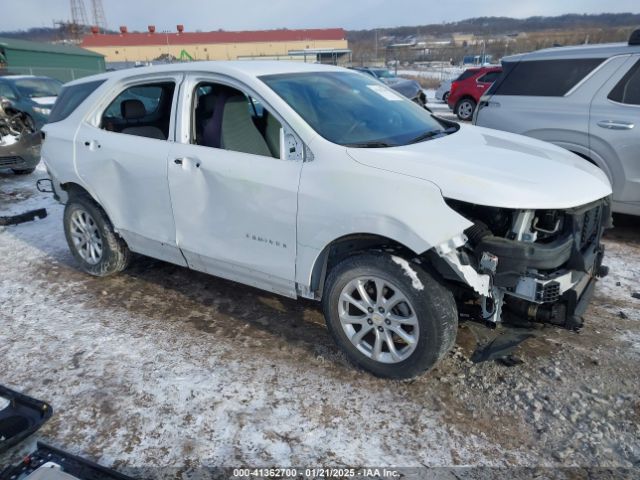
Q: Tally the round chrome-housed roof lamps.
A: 0